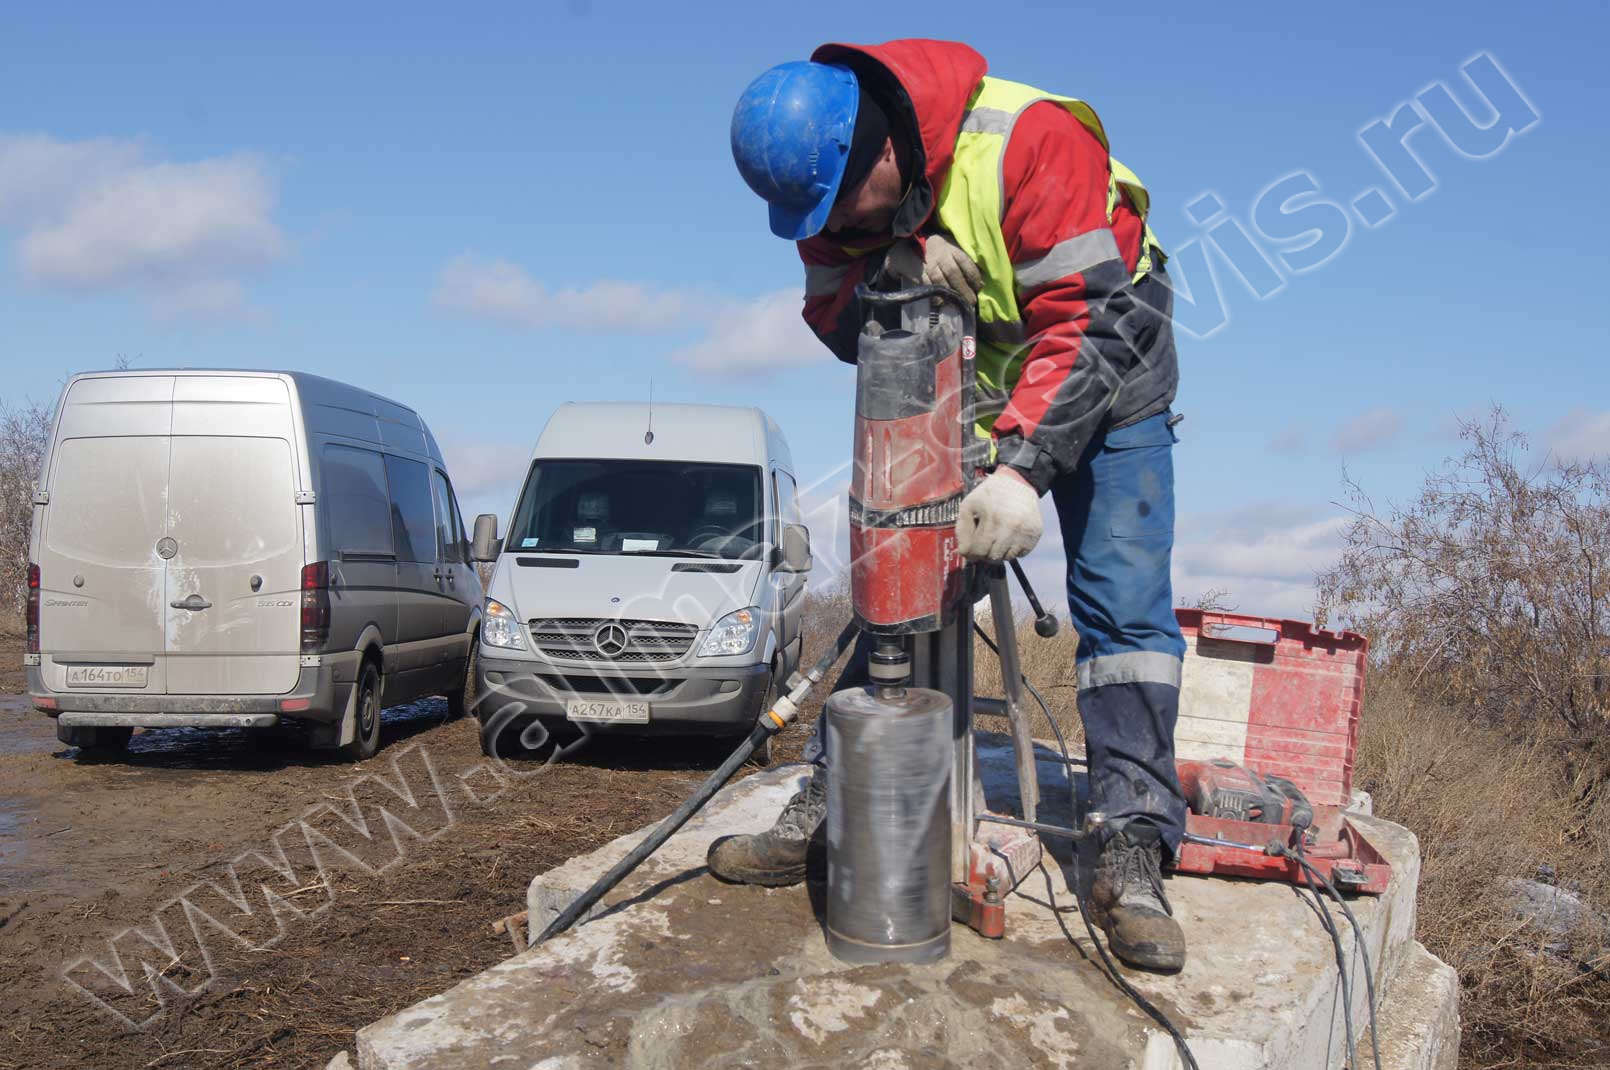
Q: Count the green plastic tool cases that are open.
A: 0